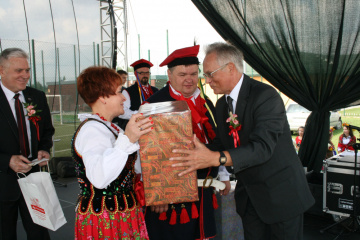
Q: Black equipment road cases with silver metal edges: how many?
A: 1